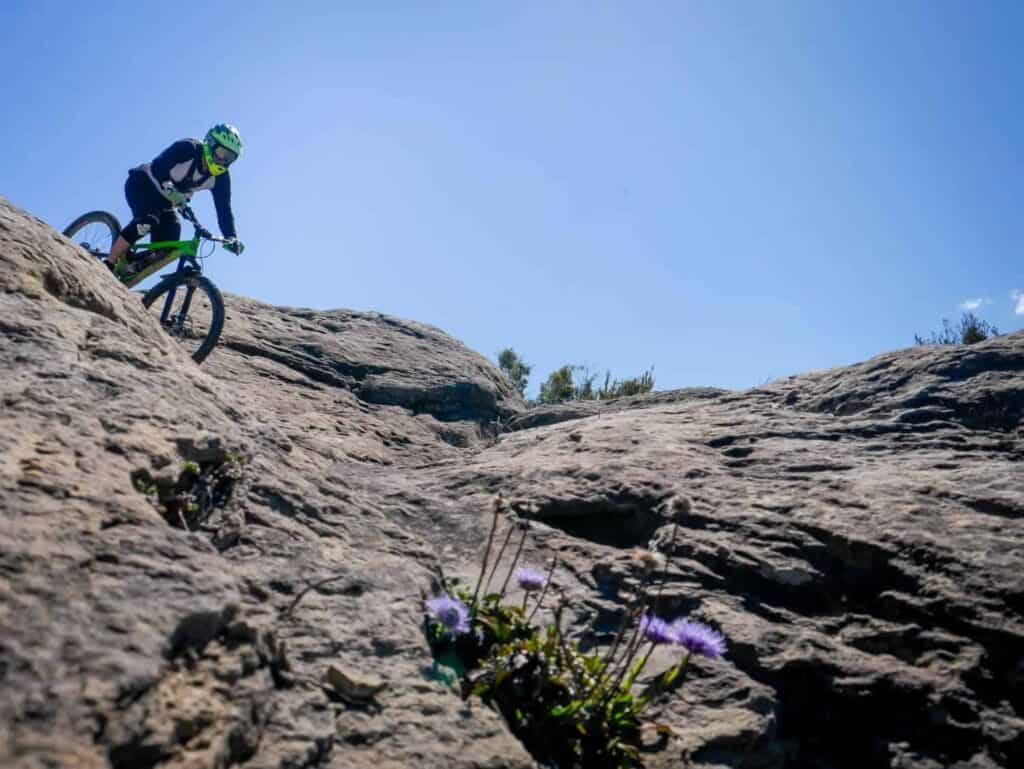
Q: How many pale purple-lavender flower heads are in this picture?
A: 4